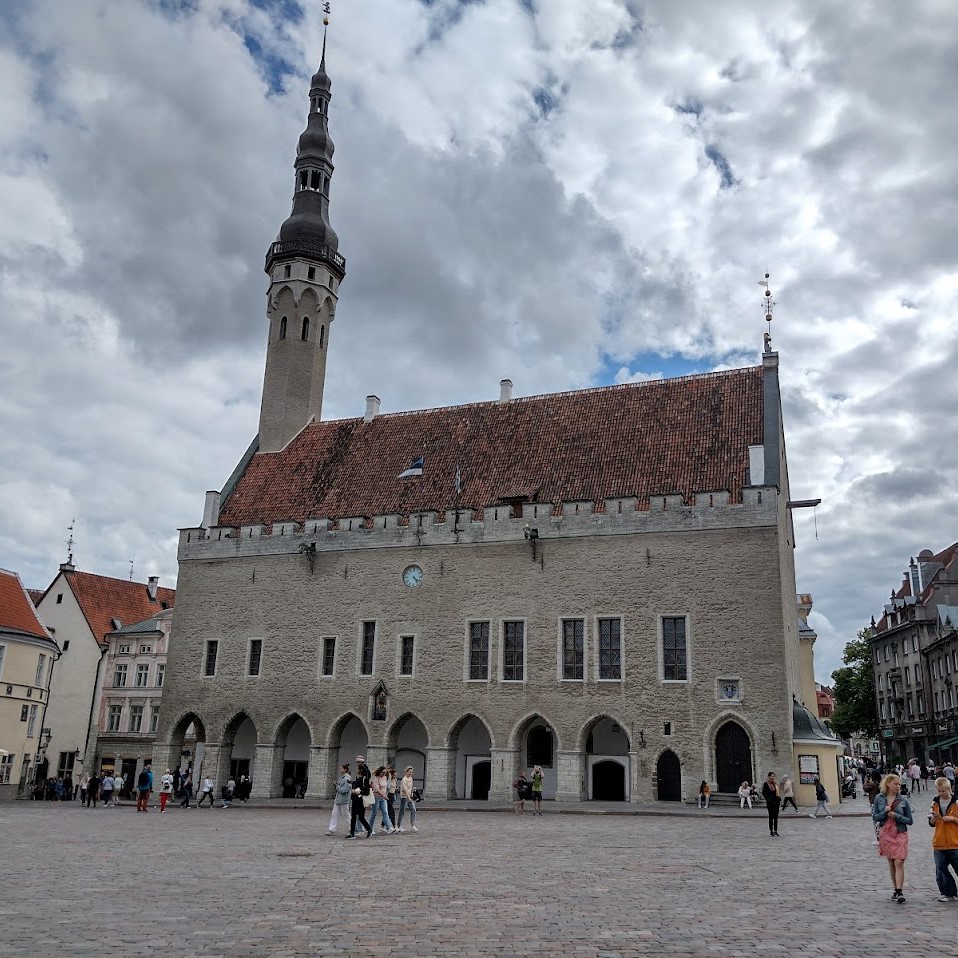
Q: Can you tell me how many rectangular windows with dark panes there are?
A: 10